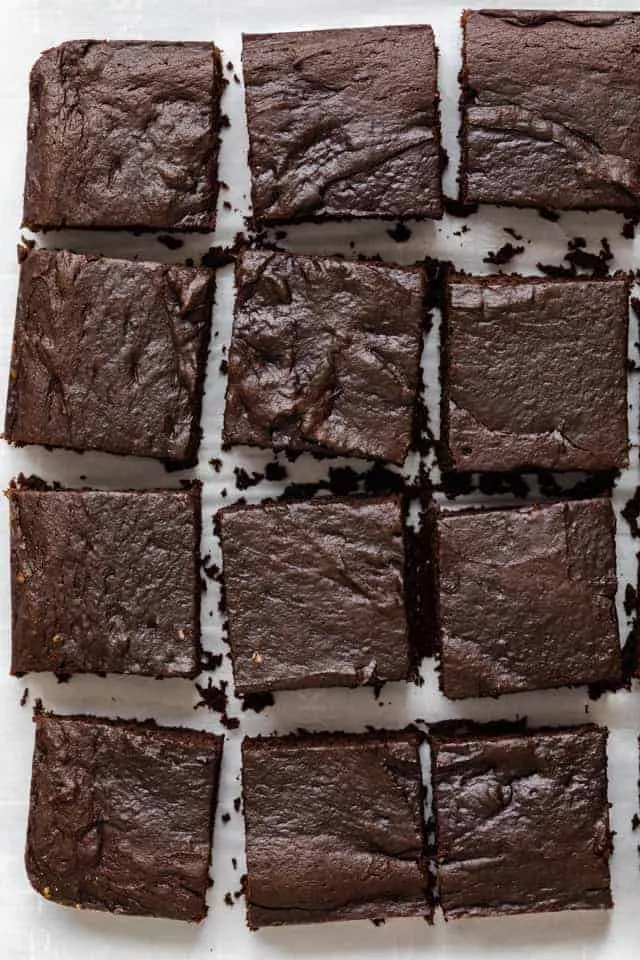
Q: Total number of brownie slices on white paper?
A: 12